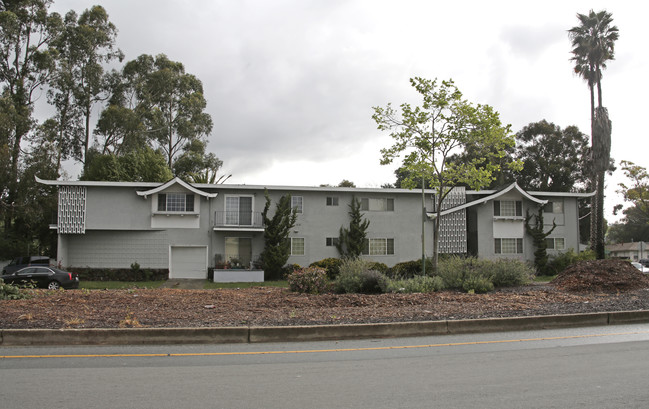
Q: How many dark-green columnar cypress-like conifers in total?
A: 3